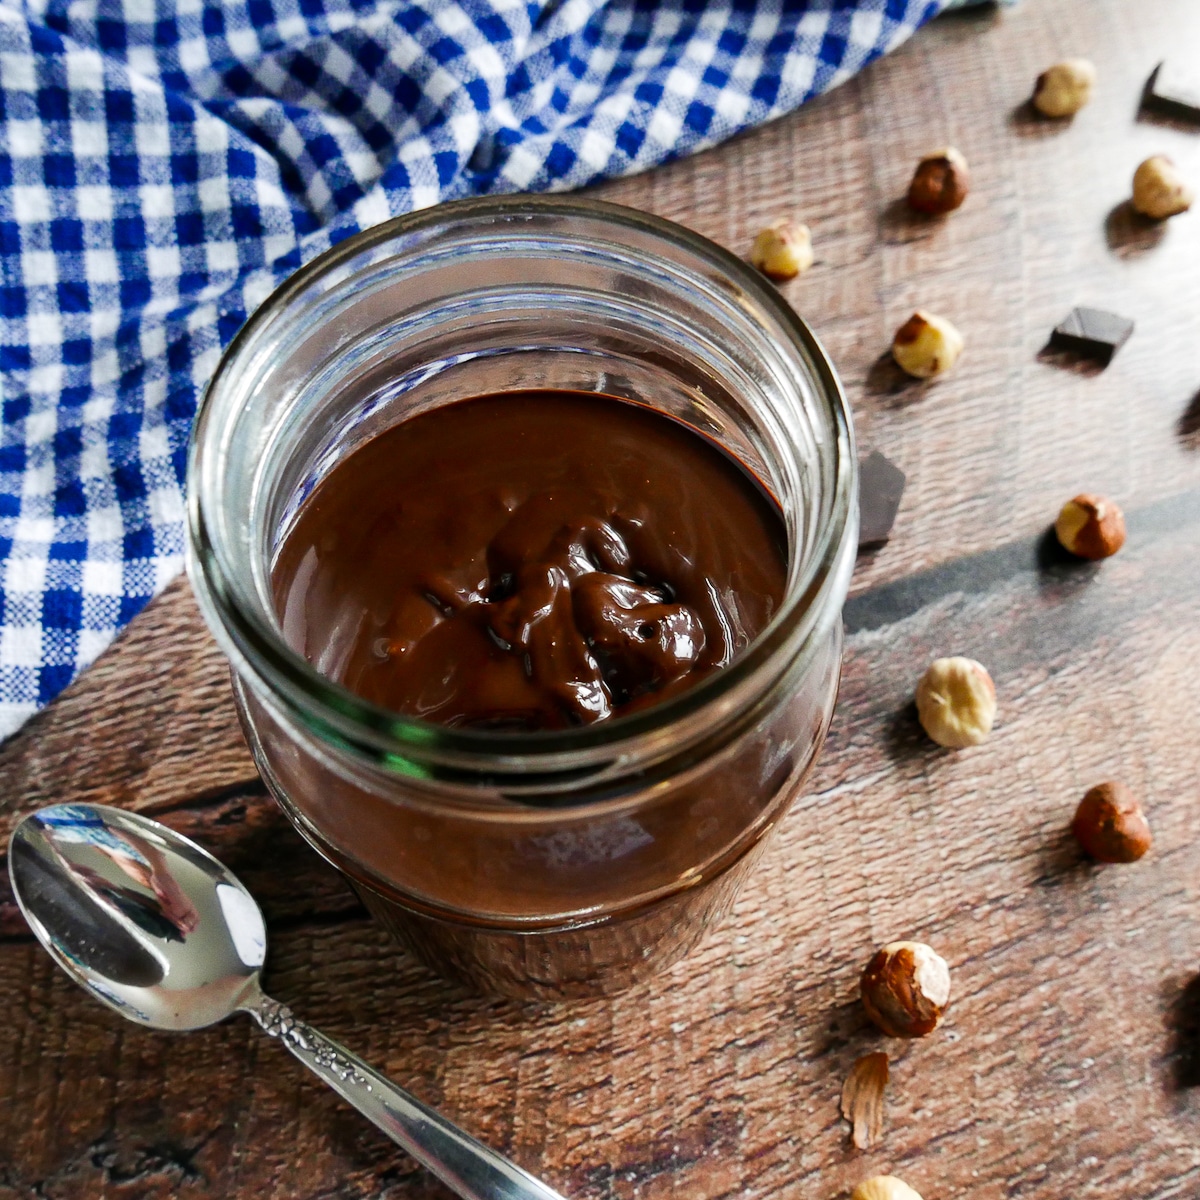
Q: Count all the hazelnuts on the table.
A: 10